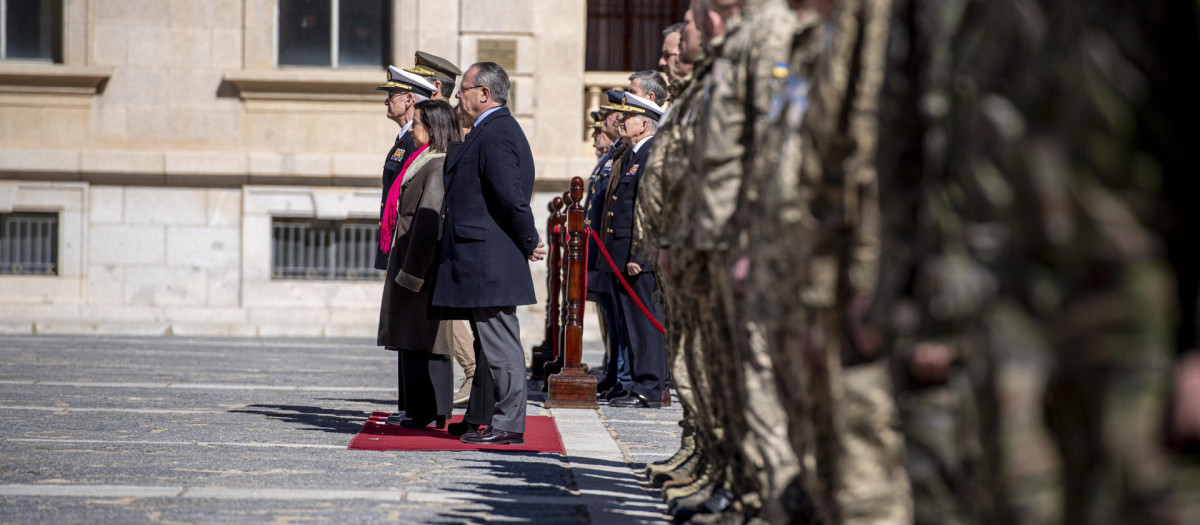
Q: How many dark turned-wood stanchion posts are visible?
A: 4